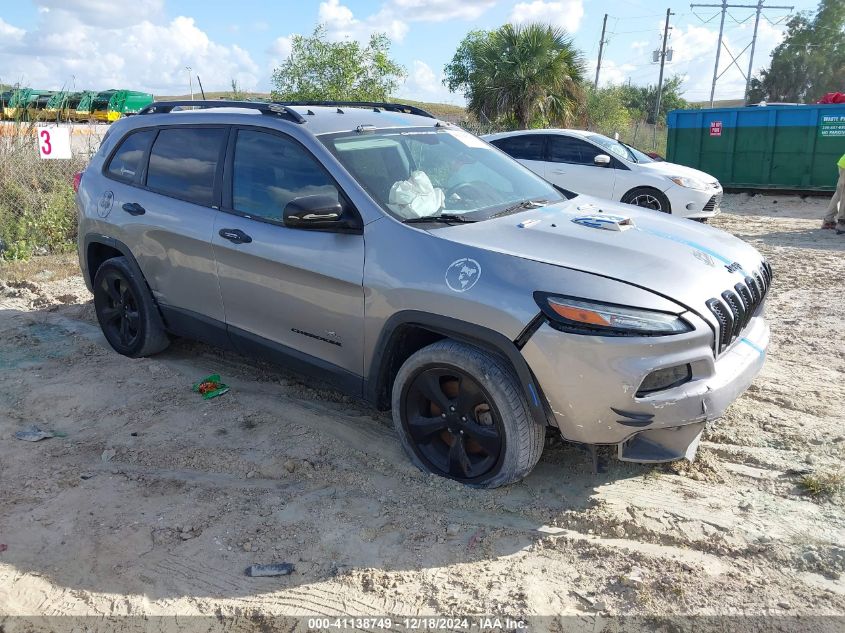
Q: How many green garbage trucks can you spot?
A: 4